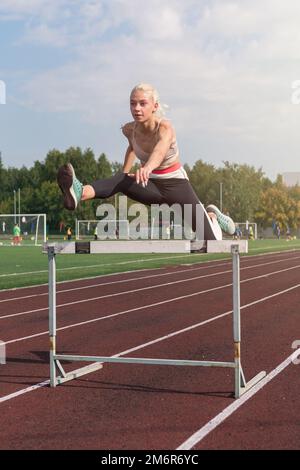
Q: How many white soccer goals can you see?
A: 3